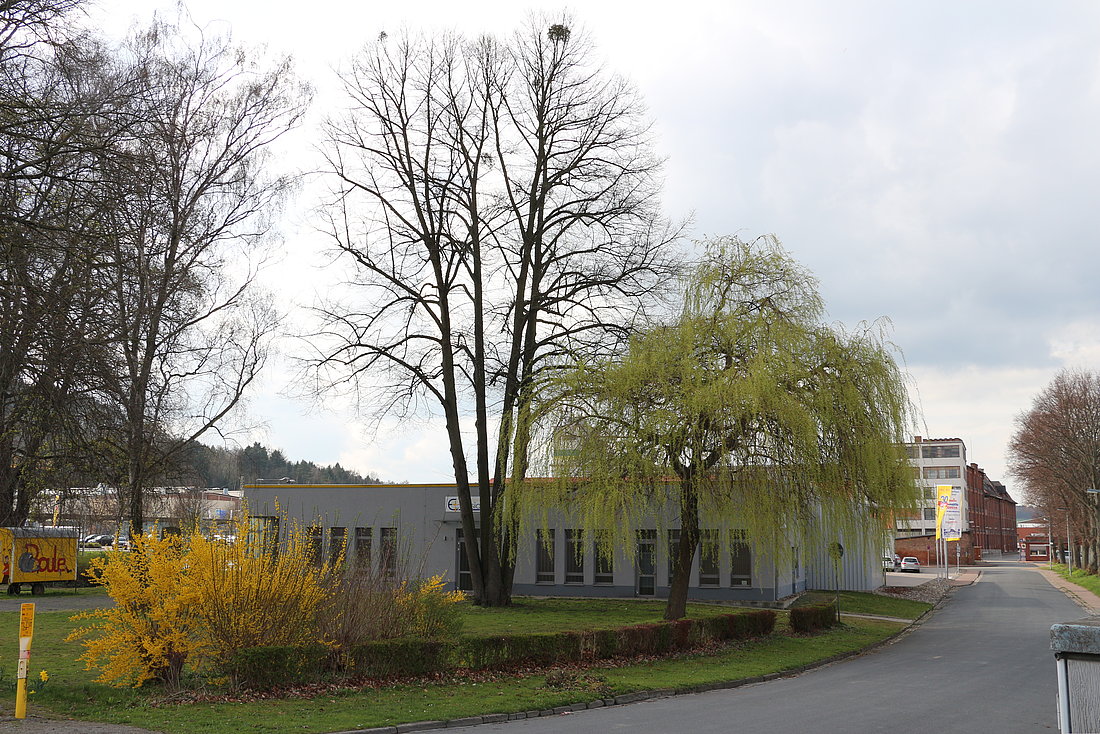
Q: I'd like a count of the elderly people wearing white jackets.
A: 0